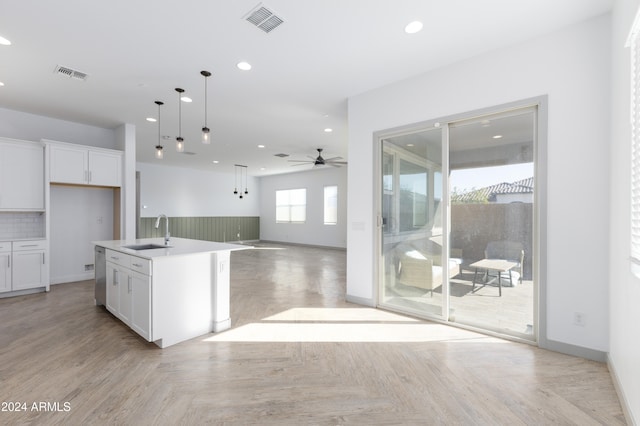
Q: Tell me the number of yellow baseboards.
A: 0